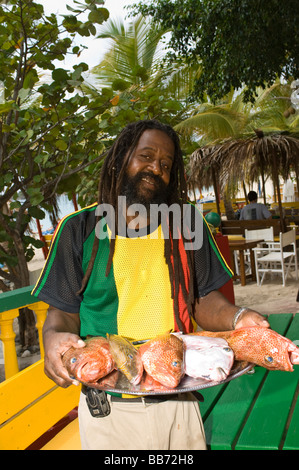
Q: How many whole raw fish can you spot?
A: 5